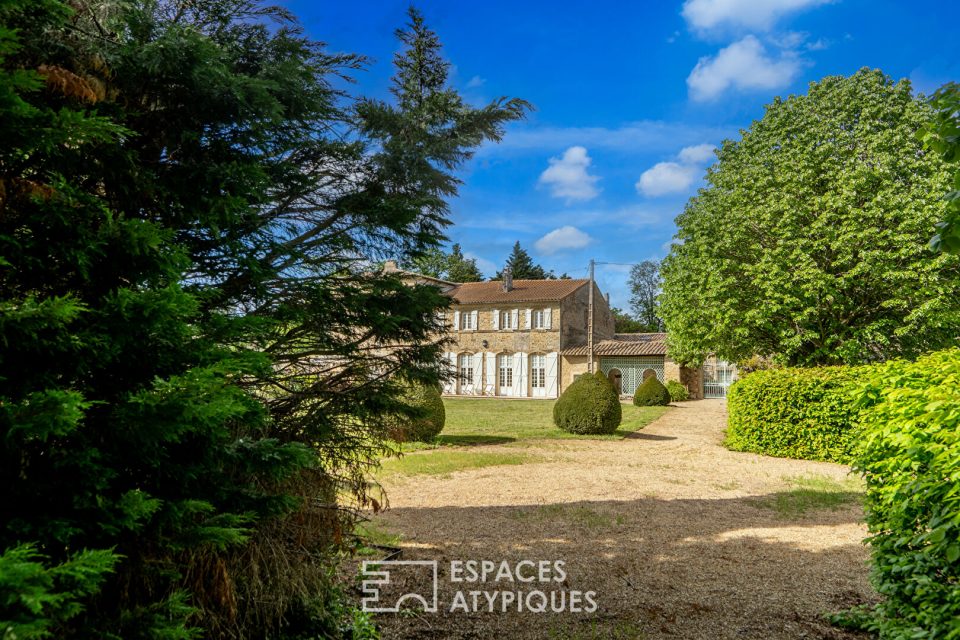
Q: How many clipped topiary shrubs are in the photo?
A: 3